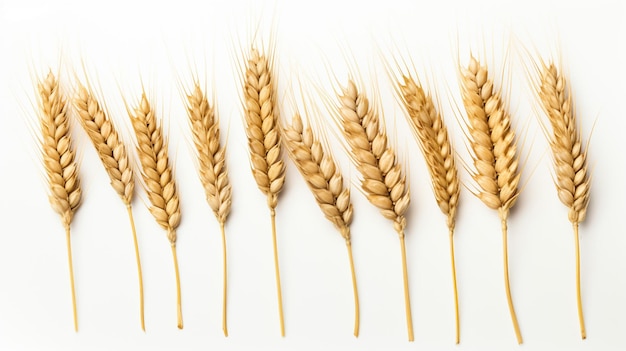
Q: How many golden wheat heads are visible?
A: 10